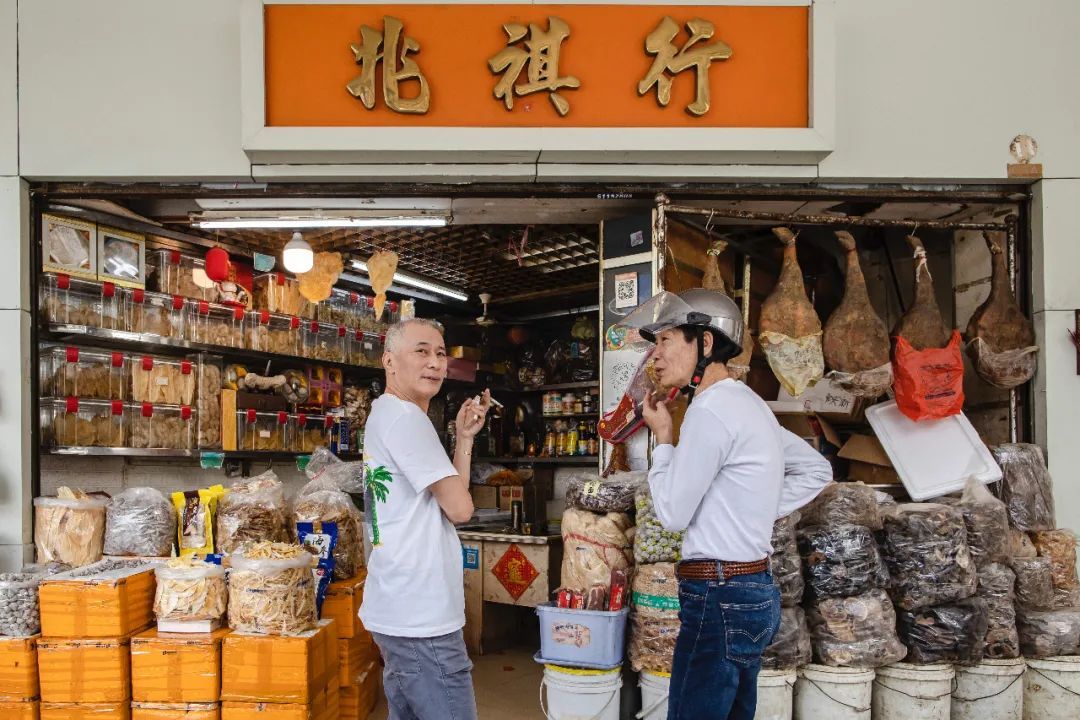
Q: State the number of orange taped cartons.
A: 12